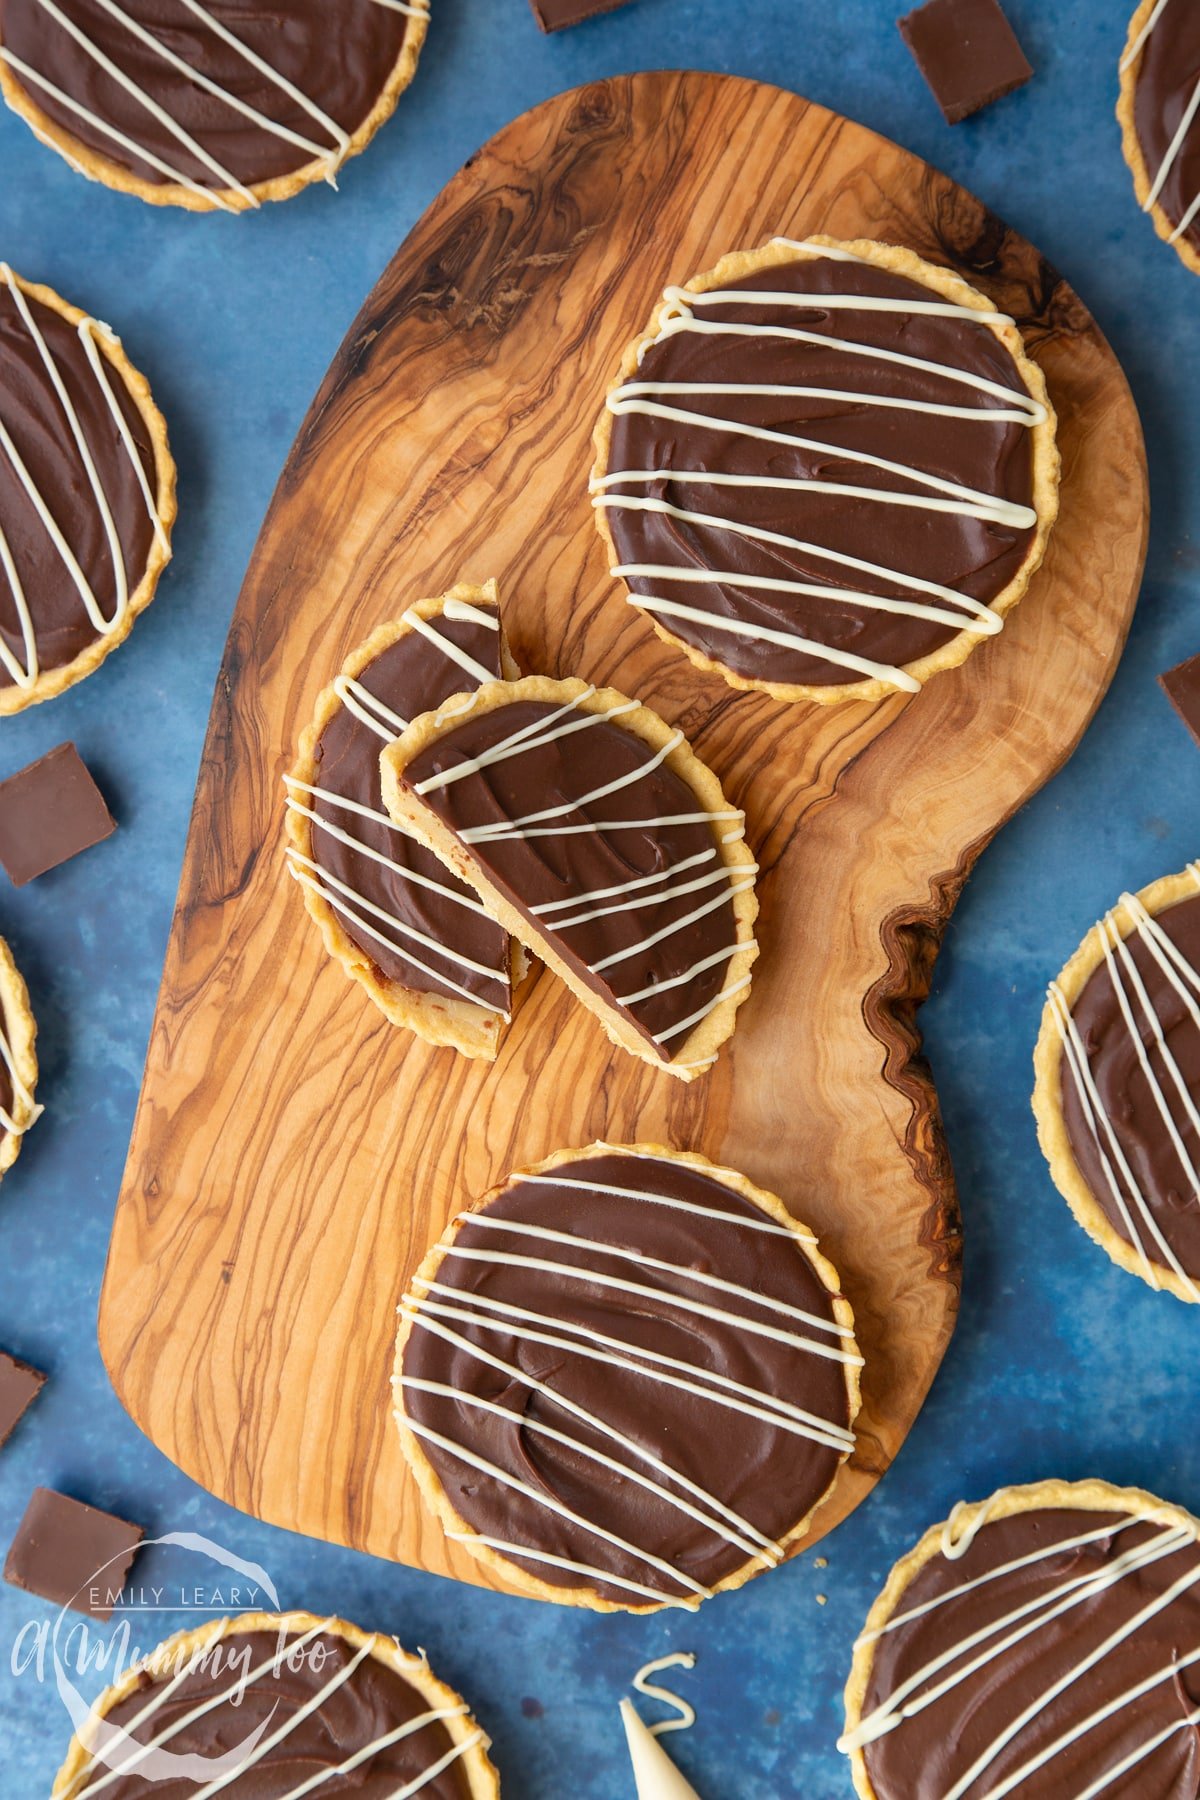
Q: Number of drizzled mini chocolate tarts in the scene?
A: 10